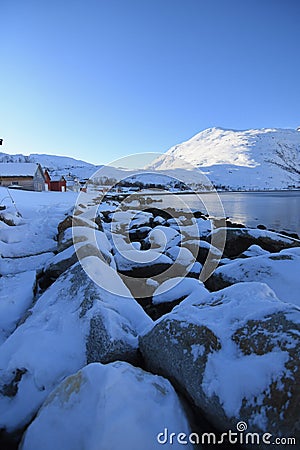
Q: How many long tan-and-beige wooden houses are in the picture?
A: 1